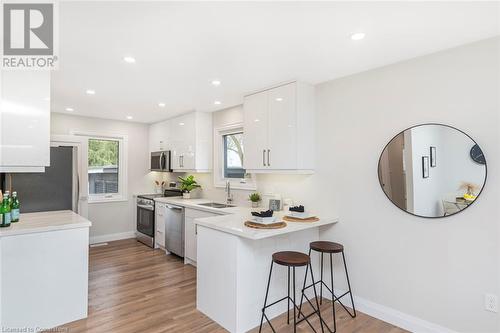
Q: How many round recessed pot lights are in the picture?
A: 8